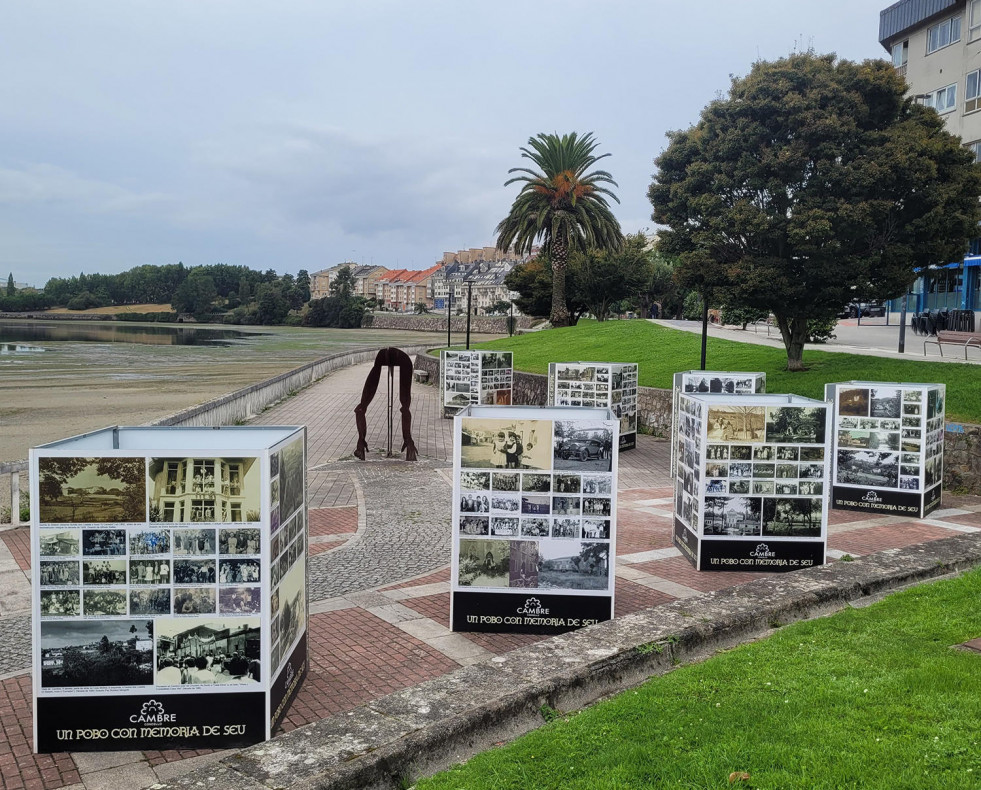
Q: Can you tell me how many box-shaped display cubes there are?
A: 7